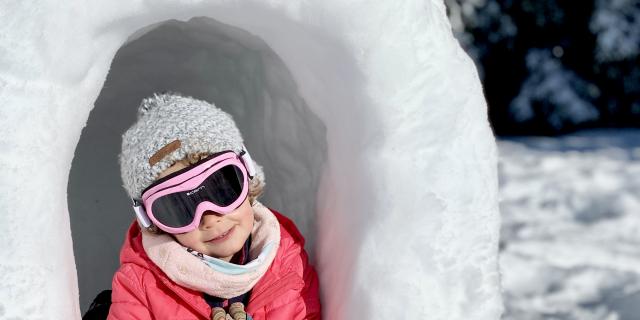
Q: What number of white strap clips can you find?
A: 2